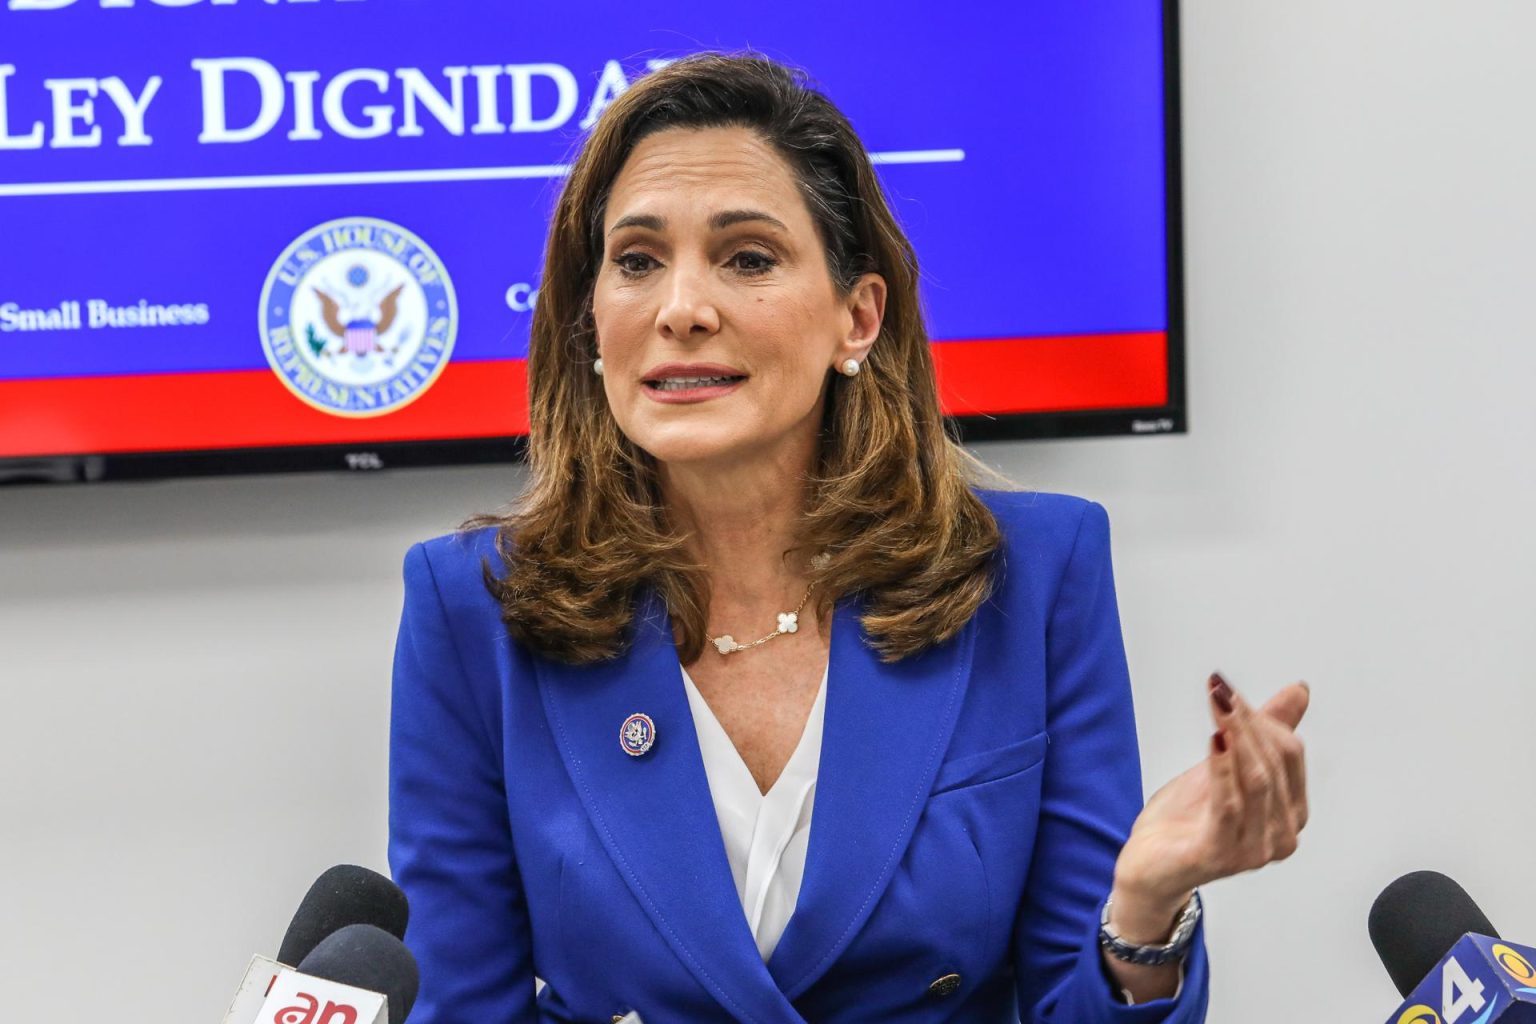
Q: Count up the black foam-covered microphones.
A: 3